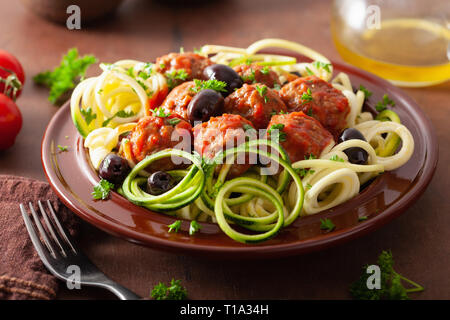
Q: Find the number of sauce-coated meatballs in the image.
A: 8